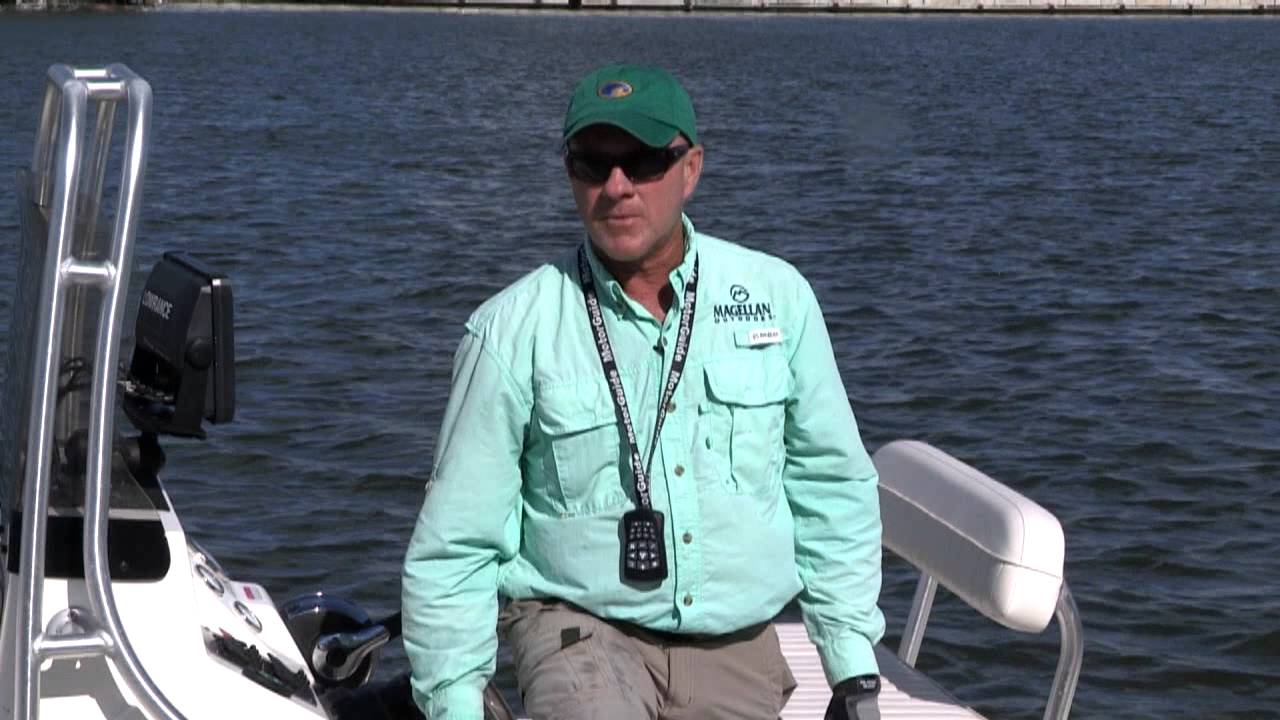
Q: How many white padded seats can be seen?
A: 1